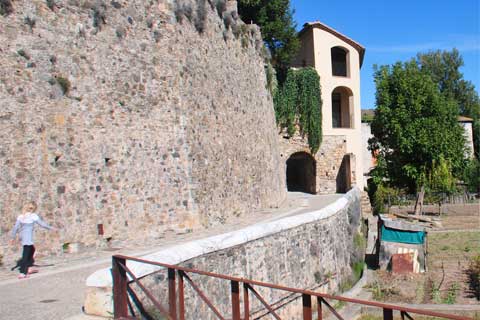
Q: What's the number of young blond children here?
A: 1